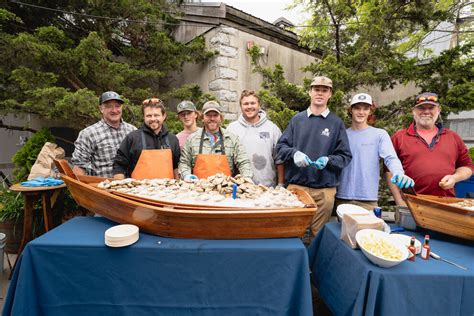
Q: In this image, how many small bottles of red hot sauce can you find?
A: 2